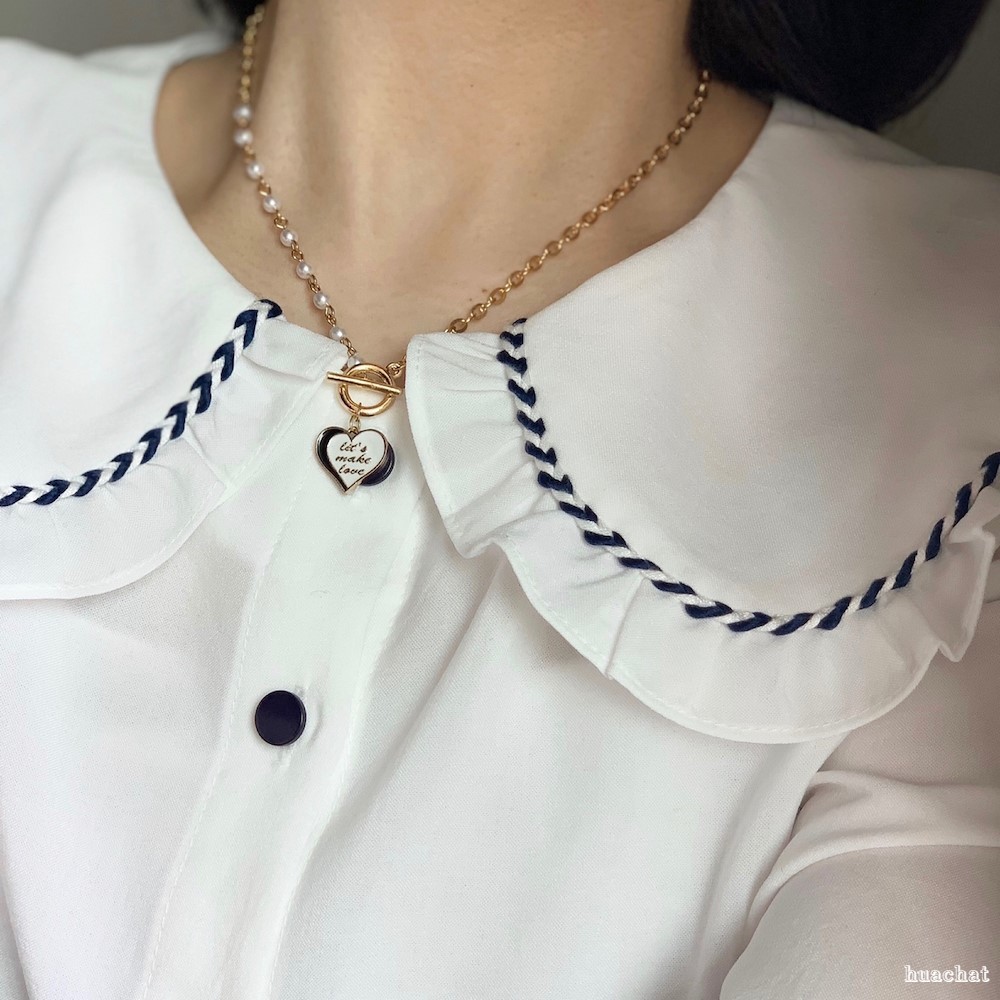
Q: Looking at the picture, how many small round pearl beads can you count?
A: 9